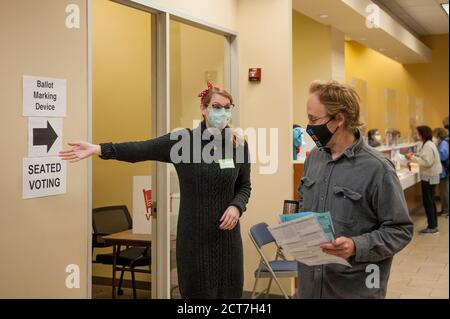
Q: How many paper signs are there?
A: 3